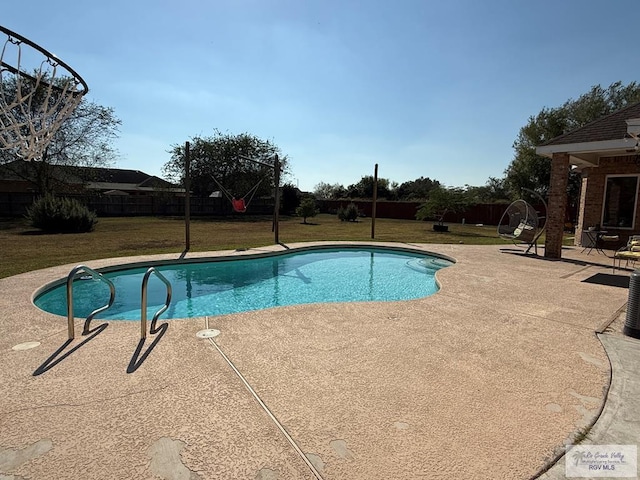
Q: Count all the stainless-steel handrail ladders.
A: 2